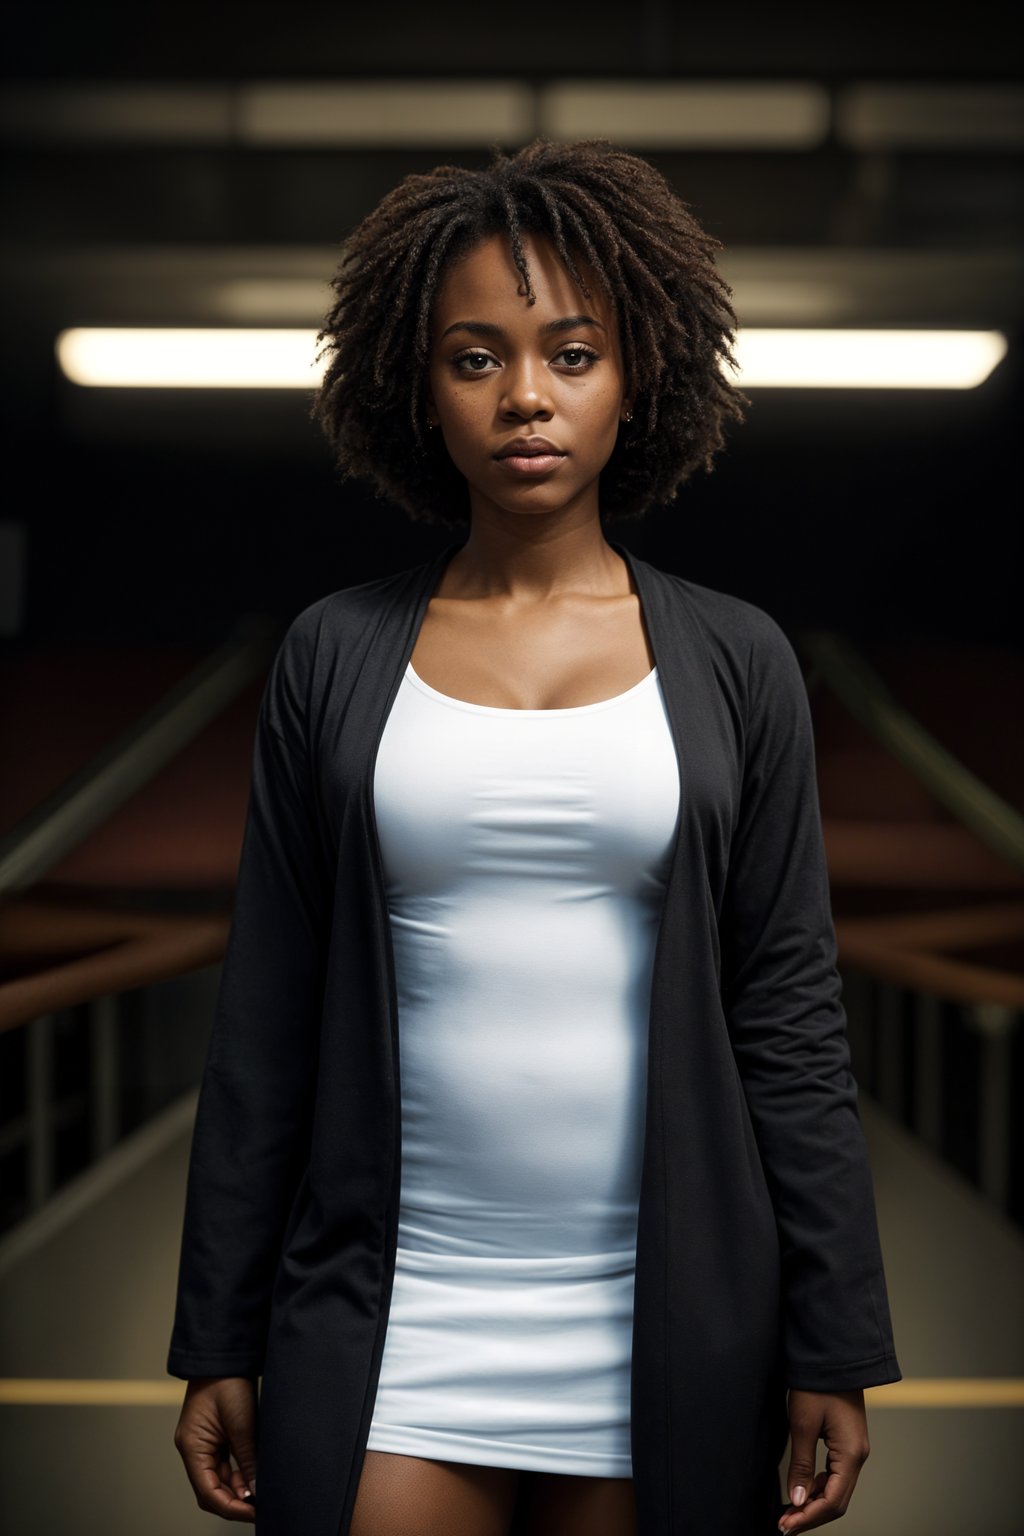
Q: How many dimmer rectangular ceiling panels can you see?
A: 4